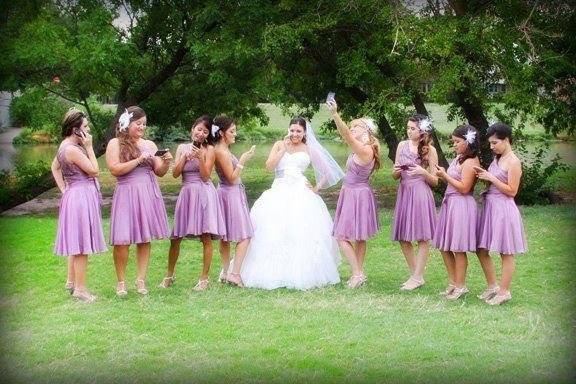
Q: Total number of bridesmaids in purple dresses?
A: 8